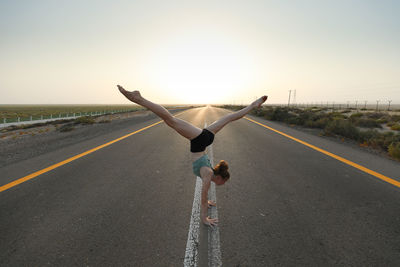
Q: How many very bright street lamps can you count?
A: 0